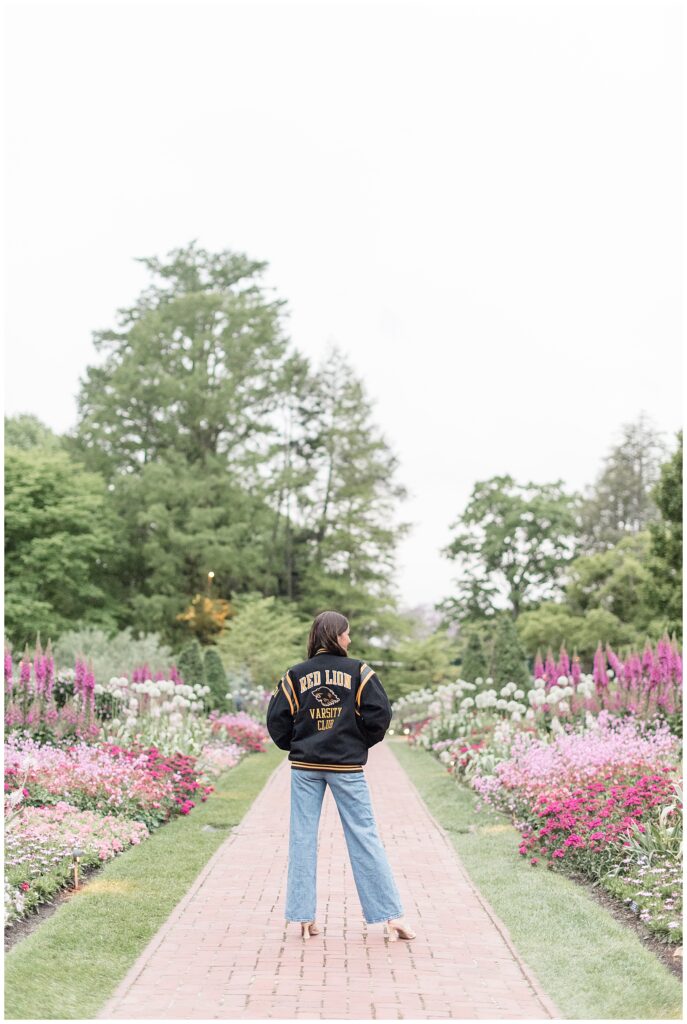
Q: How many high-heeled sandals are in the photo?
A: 2